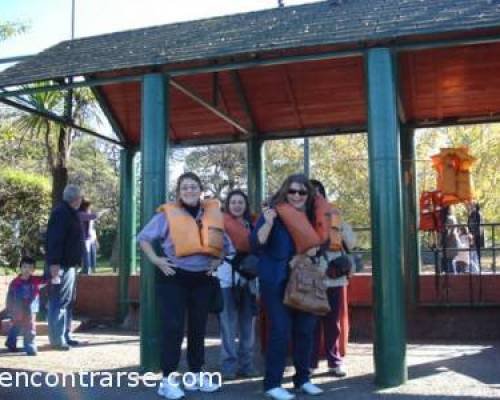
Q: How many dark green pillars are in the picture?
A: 5